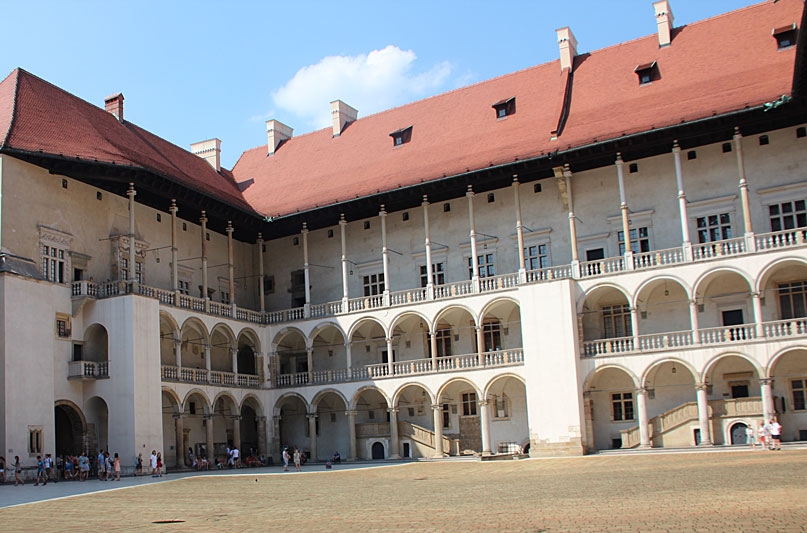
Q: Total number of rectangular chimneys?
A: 6